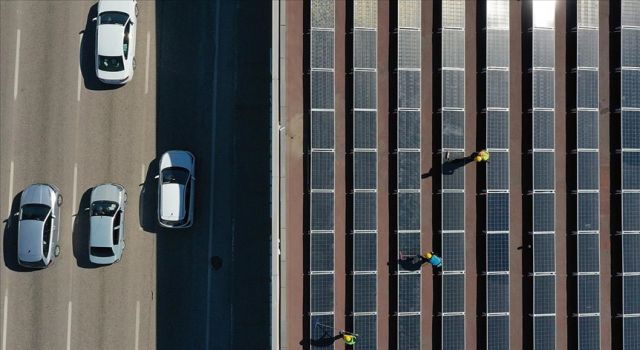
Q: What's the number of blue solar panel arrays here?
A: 8